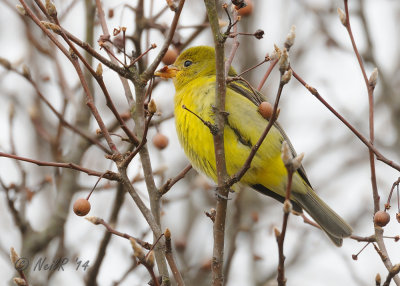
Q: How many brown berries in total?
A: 6